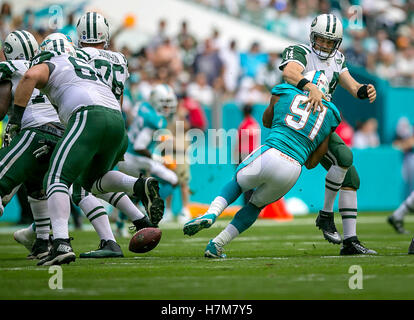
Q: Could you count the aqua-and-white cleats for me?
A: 2